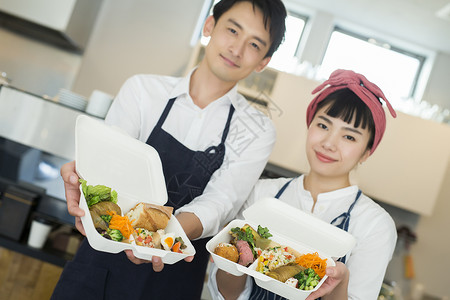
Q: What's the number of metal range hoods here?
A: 1